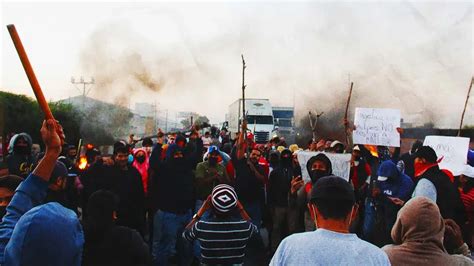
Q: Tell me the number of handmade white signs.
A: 3